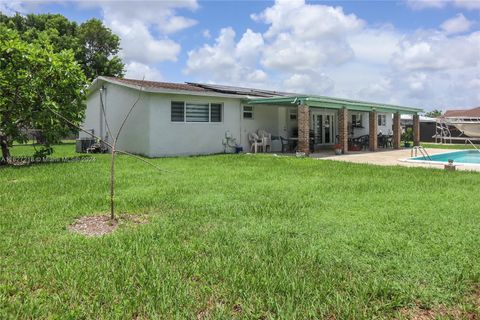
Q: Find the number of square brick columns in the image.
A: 5